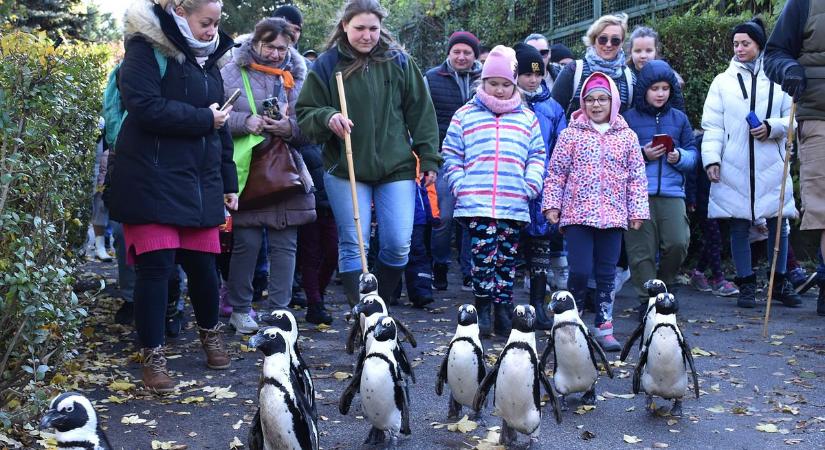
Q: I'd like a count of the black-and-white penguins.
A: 11